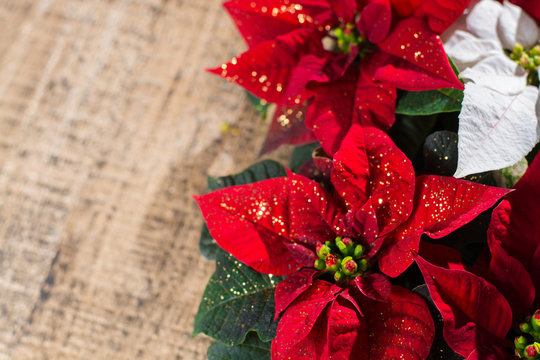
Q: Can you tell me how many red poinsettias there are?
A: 3